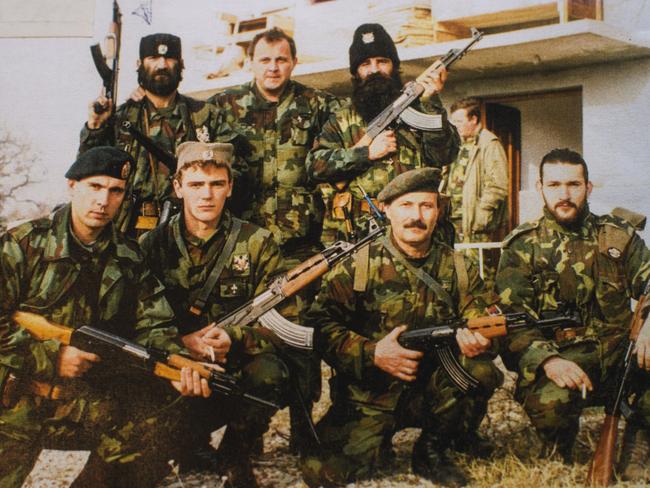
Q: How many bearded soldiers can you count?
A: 3